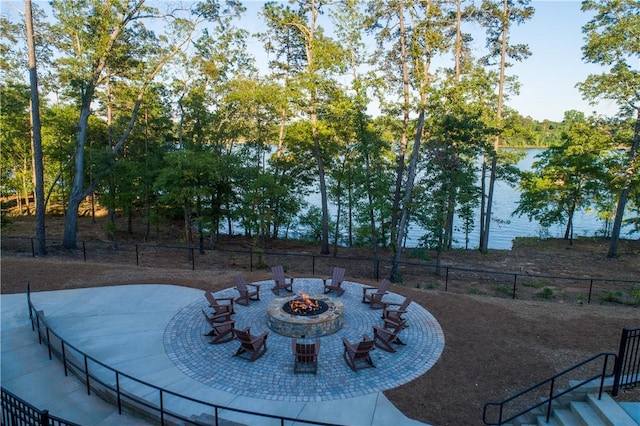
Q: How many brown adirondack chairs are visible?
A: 11